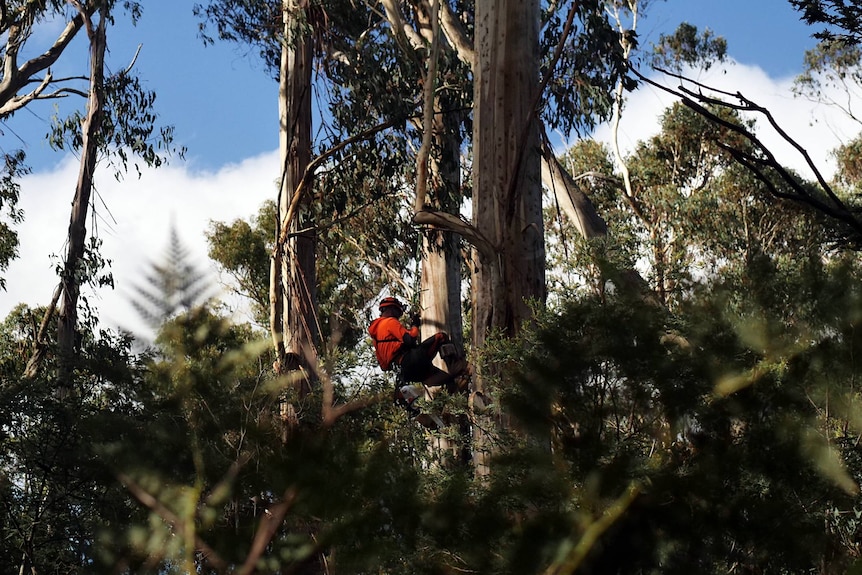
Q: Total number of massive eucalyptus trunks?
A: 3